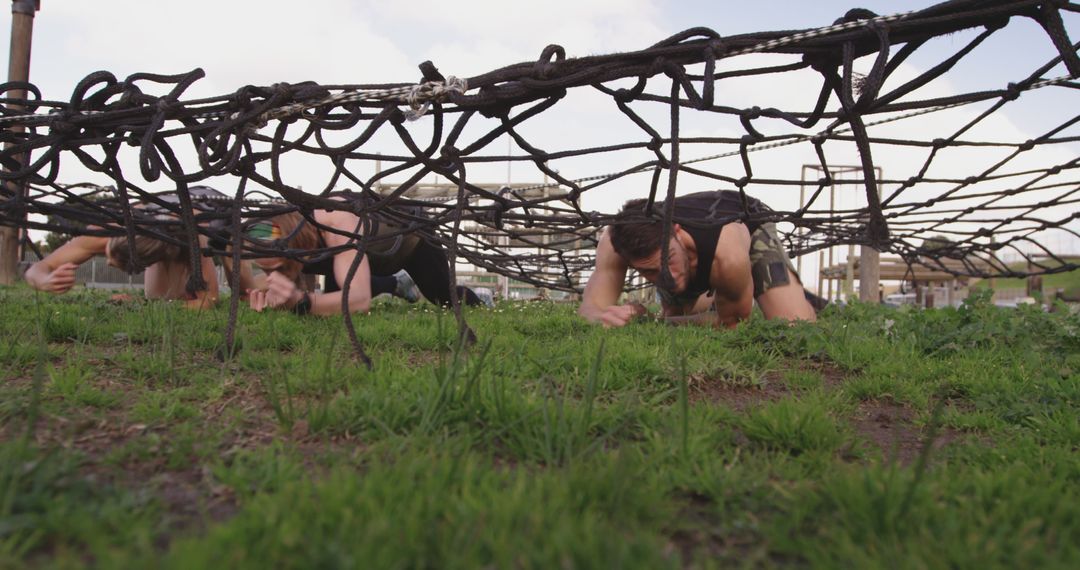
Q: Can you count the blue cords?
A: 0